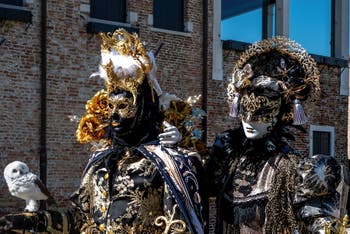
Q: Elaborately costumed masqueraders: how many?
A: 2